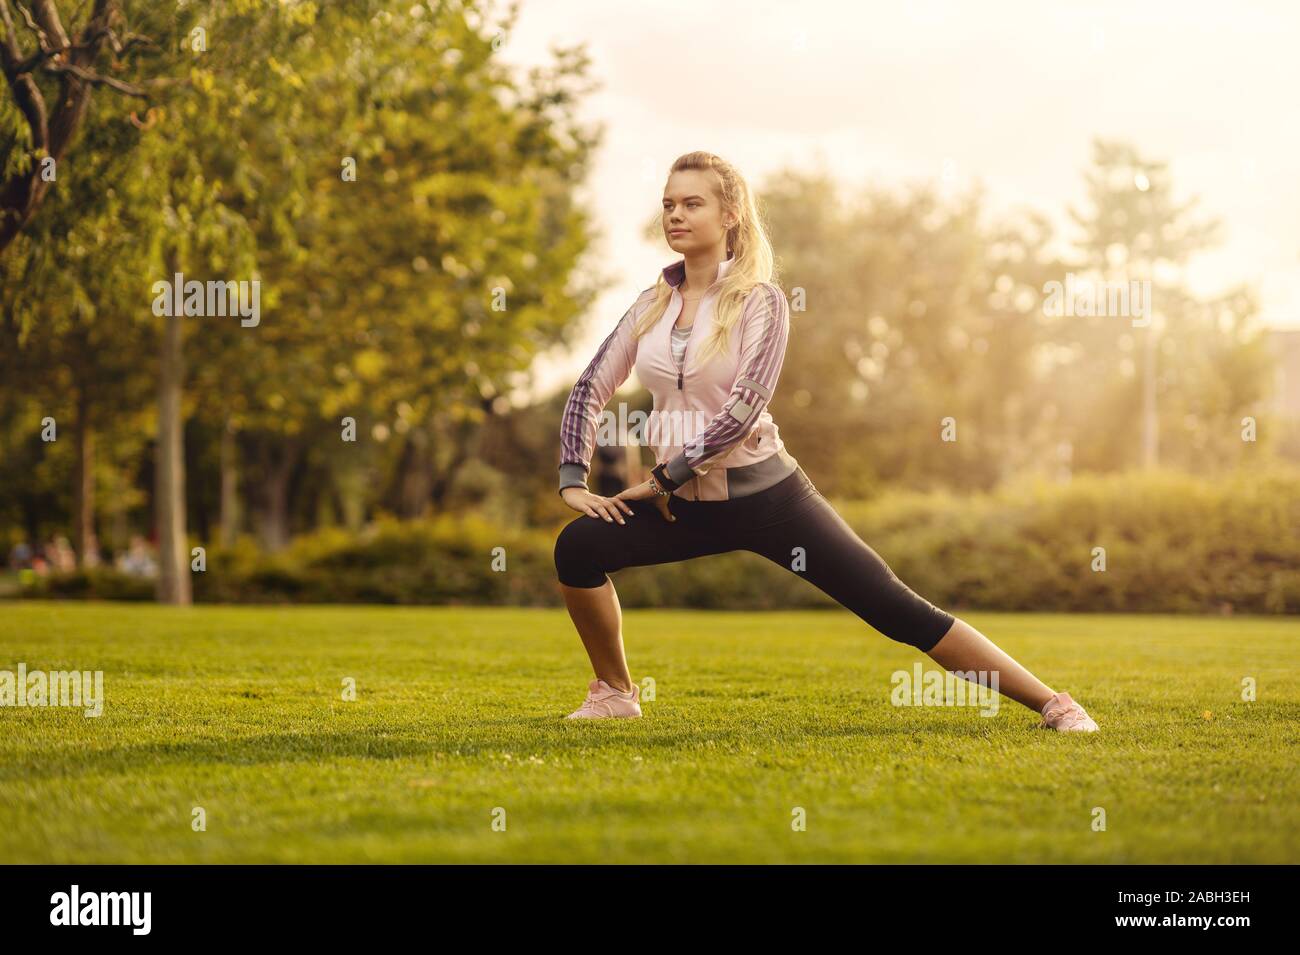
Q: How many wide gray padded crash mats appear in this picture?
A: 0